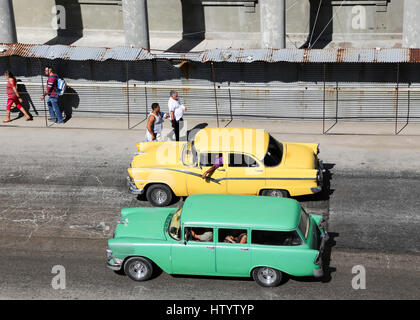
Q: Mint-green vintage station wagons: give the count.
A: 1